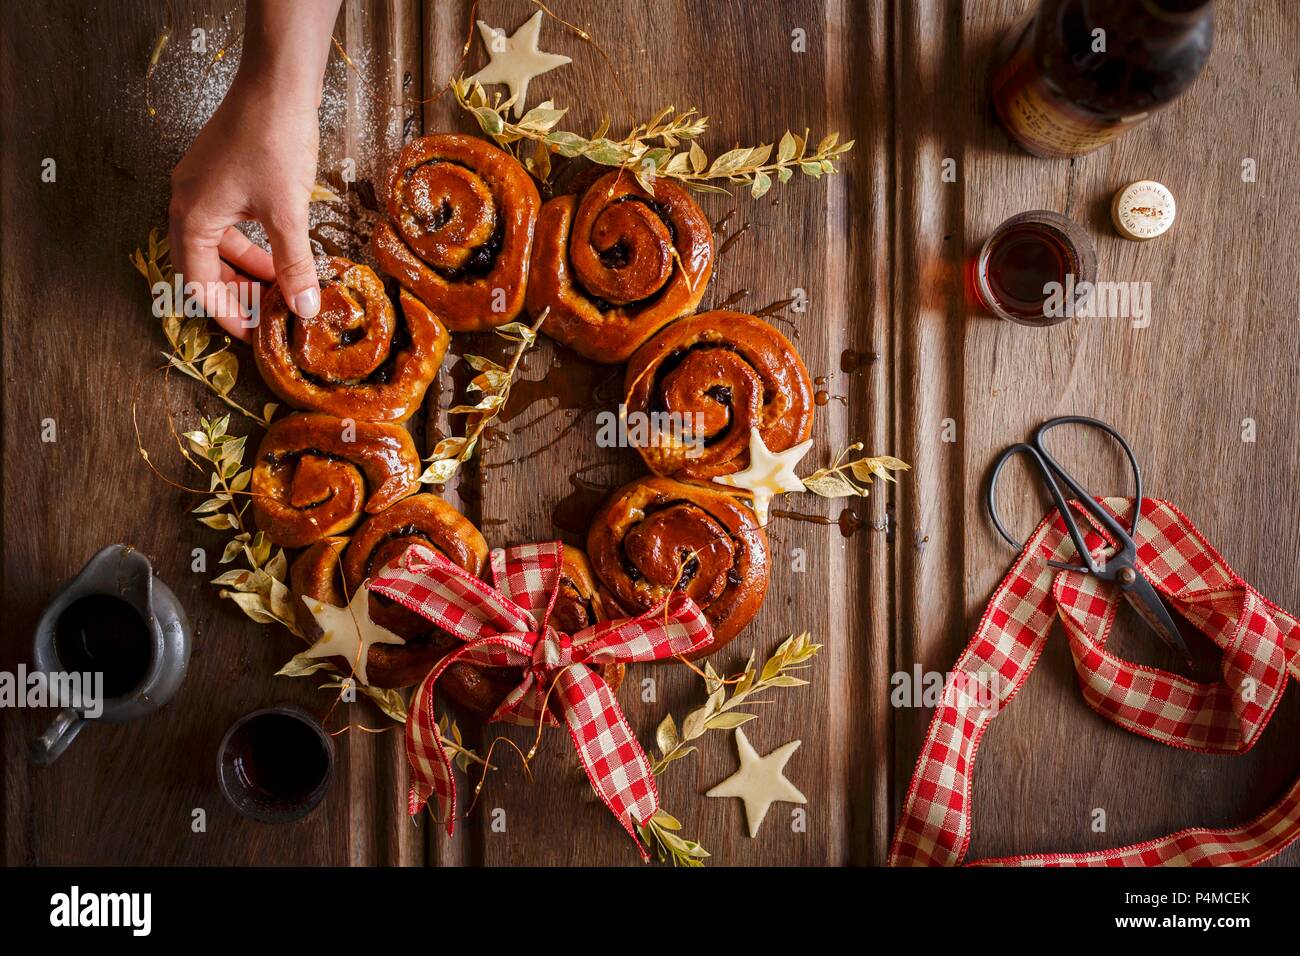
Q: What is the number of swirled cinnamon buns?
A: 8